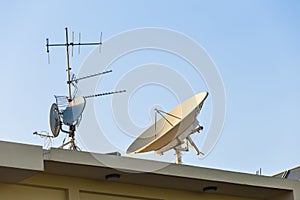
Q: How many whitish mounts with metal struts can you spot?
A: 1